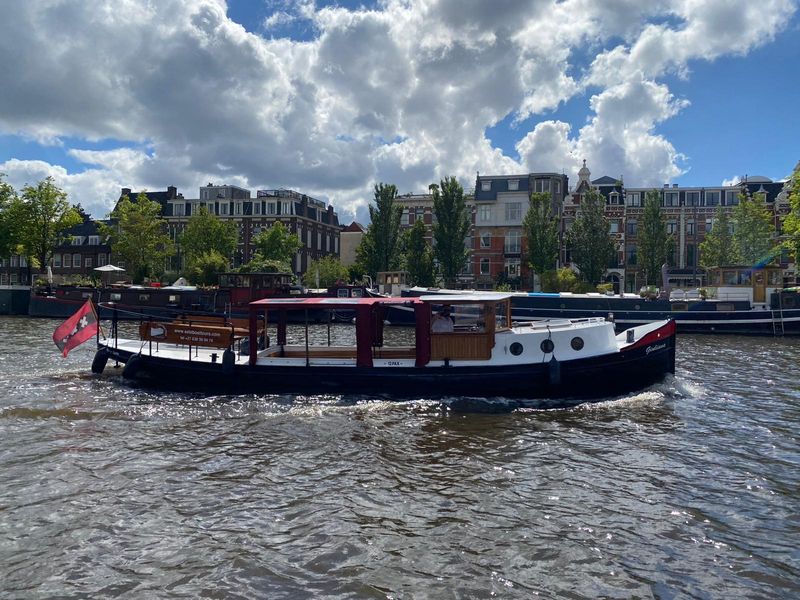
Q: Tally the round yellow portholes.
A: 0